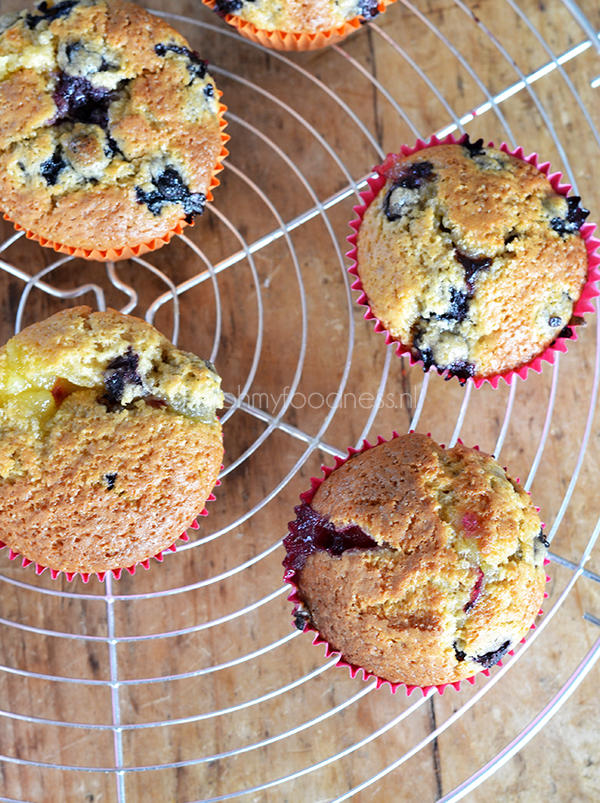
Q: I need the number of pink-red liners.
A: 3